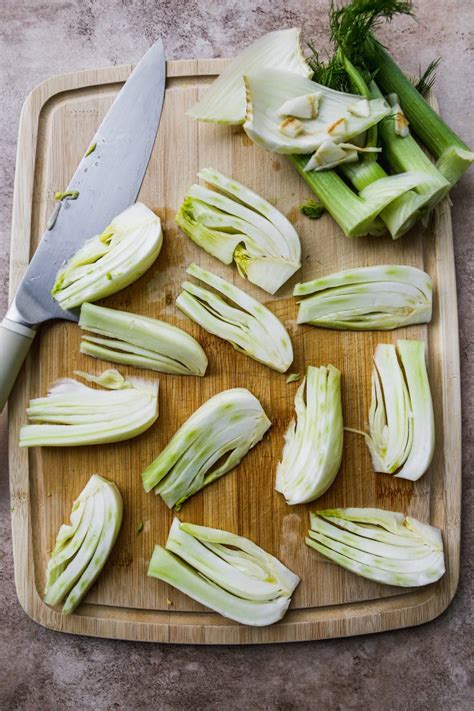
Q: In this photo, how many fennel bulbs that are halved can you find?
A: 12